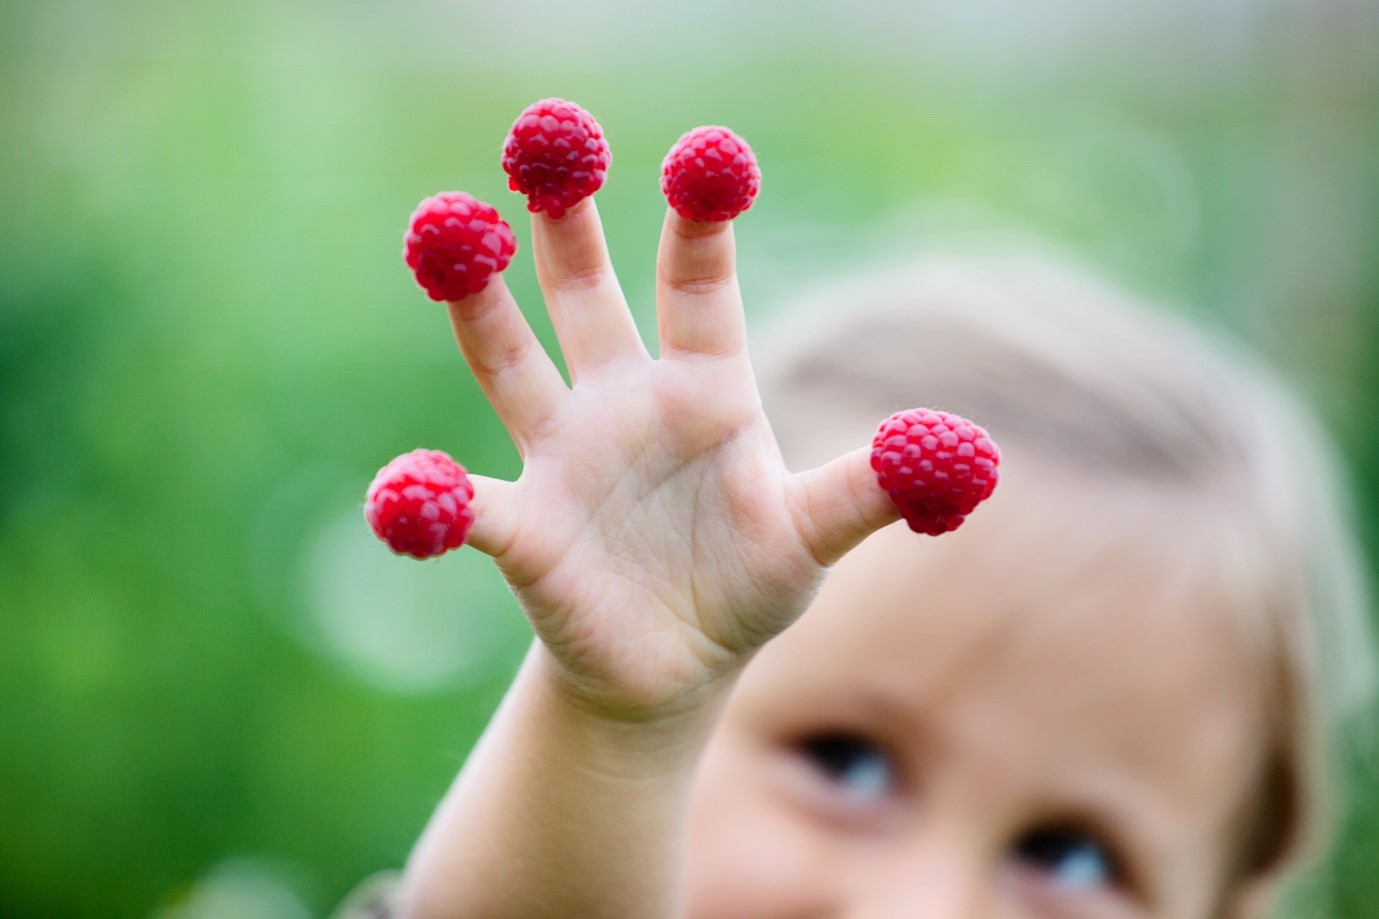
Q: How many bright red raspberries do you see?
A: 5